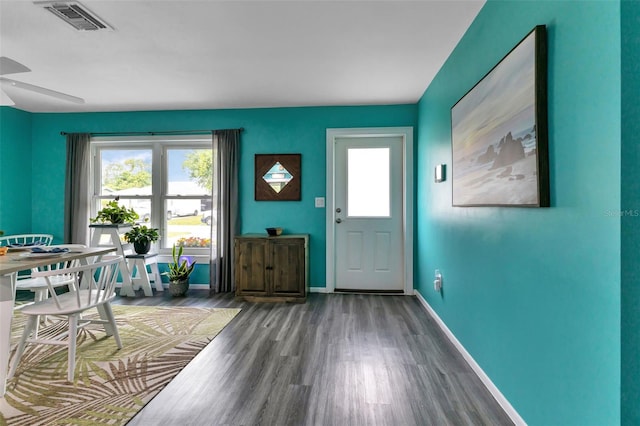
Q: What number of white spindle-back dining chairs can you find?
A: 3